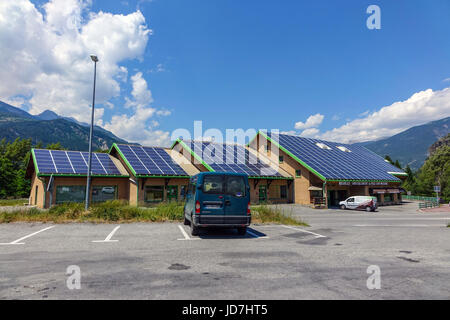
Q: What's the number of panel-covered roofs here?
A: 4